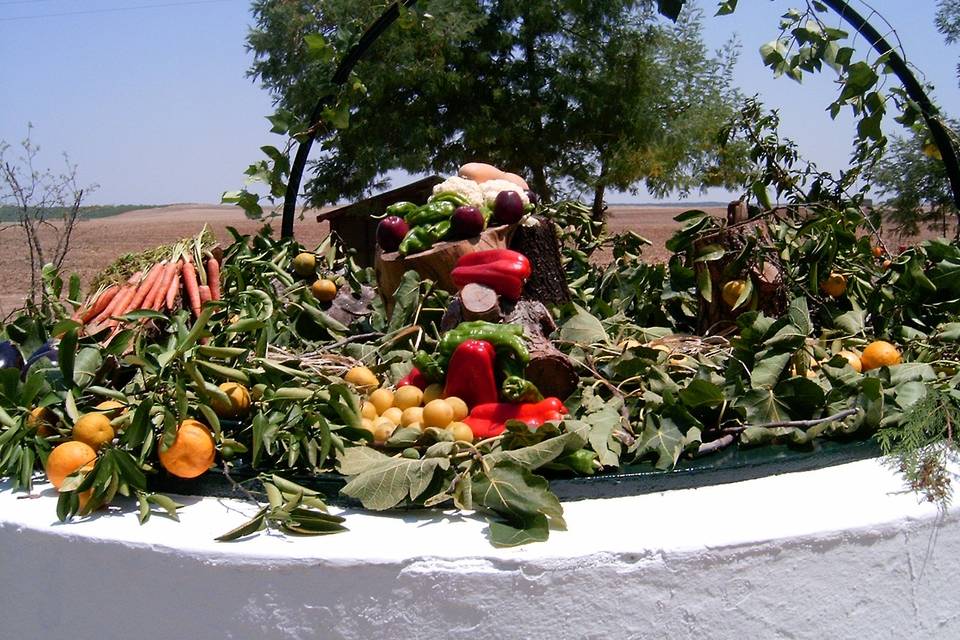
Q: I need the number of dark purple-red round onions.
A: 3